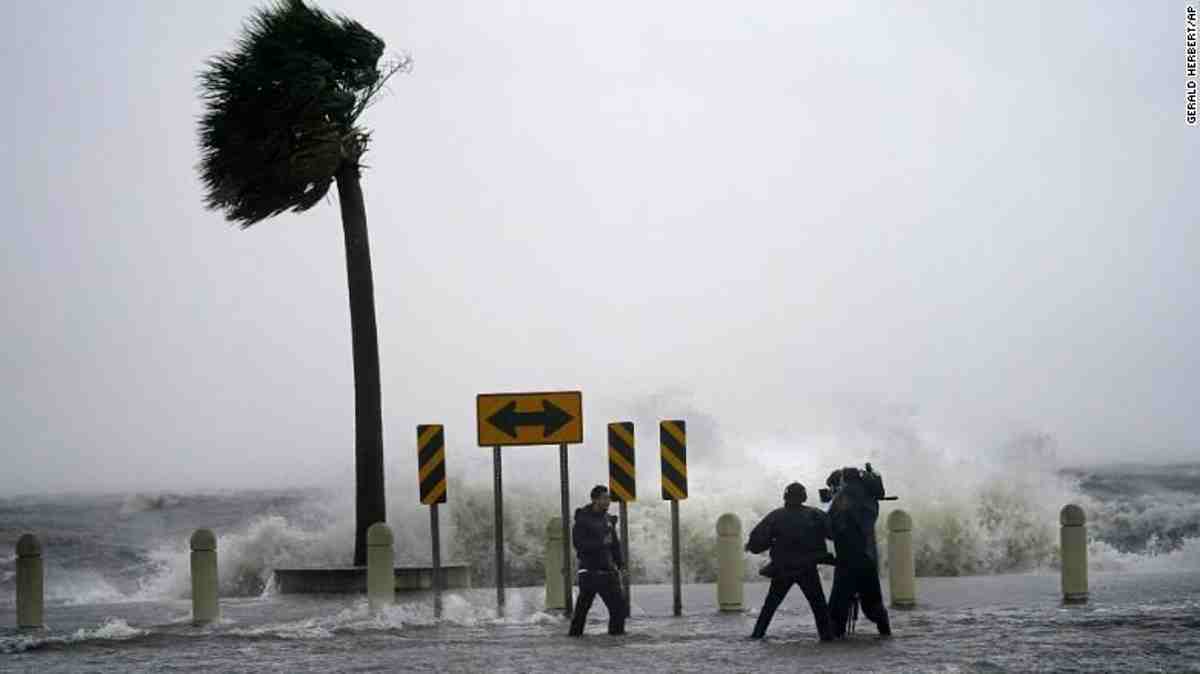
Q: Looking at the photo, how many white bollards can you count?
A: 7